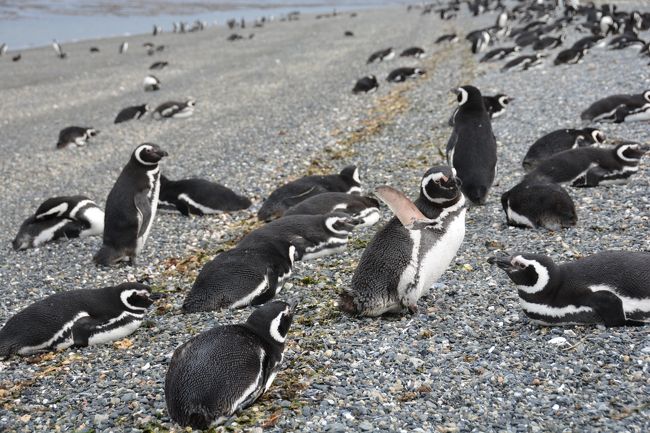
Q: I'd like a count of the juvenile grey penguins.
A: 0